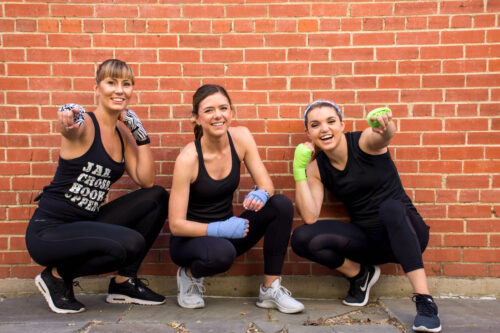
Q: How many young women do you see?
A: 3